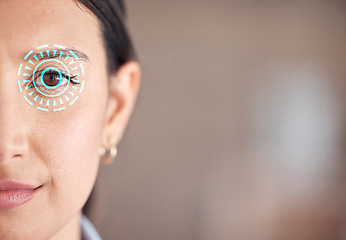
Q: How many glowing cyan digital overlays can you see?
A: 1